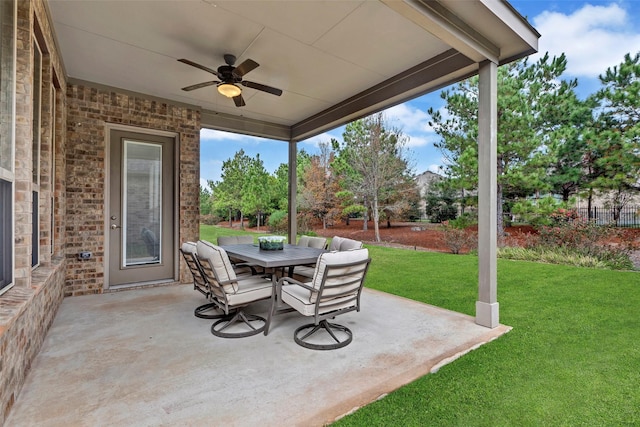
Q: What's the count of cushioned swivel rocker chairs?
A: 6